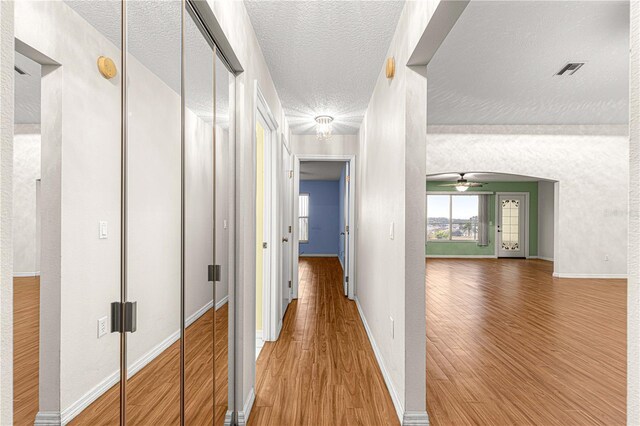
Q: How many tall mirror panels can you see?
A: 4